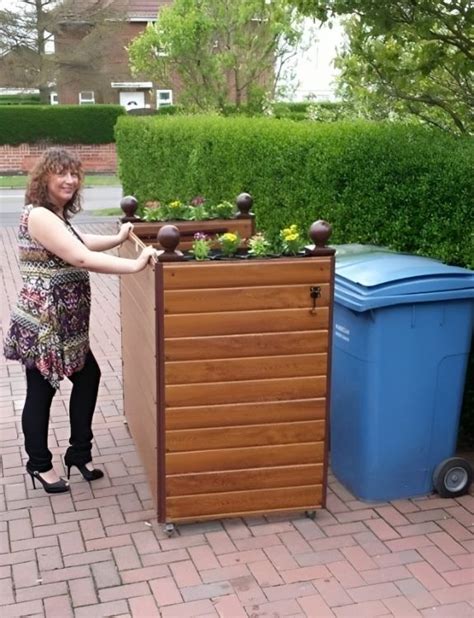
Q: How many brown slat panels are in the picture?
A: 11